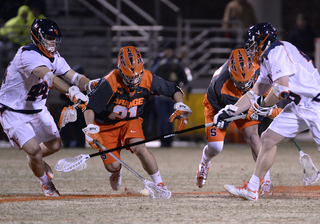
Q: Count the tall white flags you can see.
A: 0